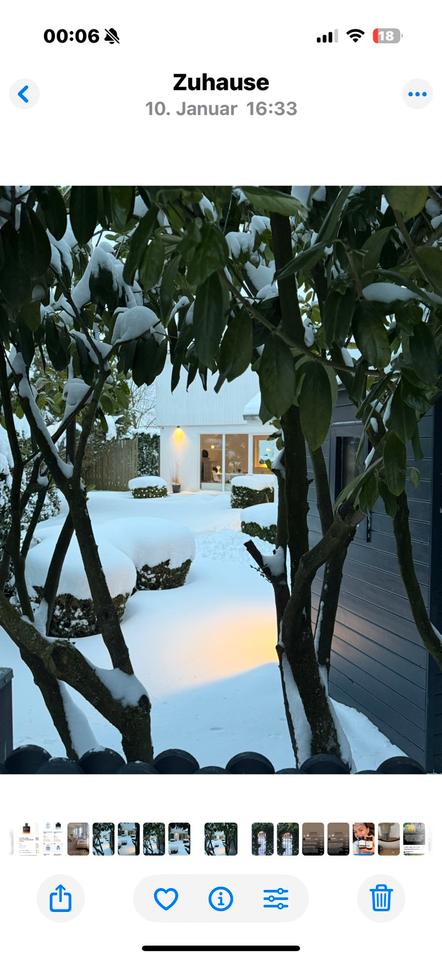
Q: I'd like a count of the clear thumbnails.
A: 15